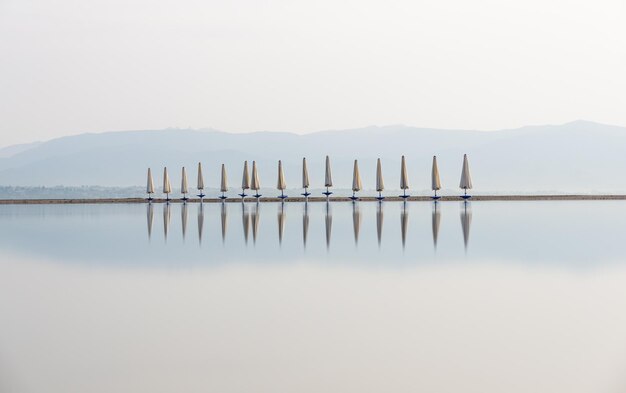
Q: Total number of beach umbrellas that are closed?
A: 15